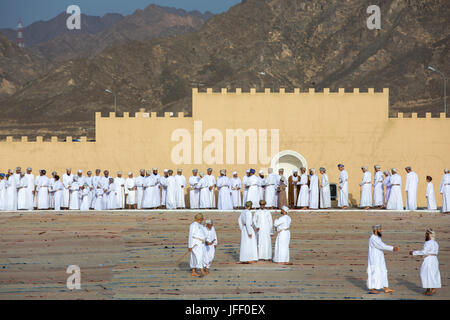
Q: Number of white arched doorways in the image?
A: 1